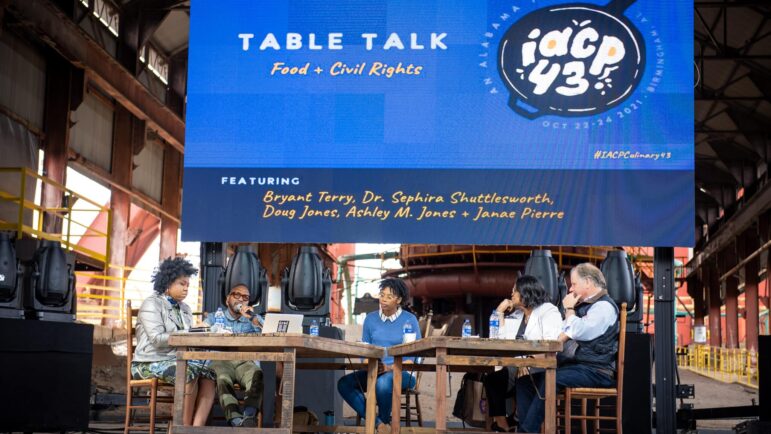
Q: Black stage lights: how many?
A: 6